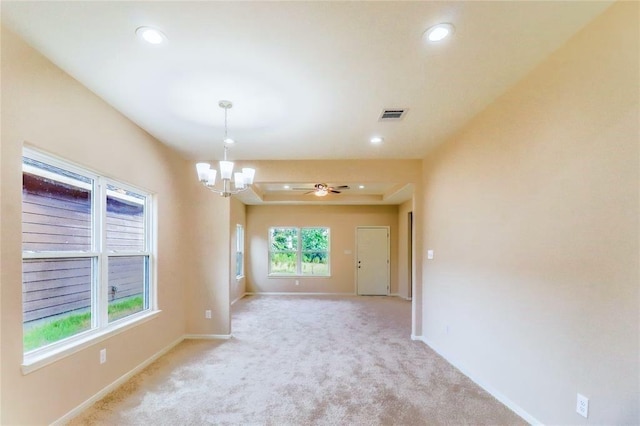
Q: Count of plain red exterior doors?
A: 0